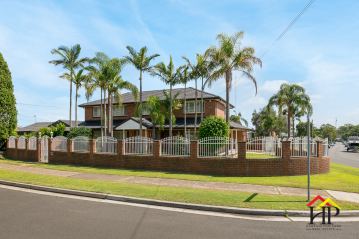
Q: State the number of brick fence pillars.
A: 13